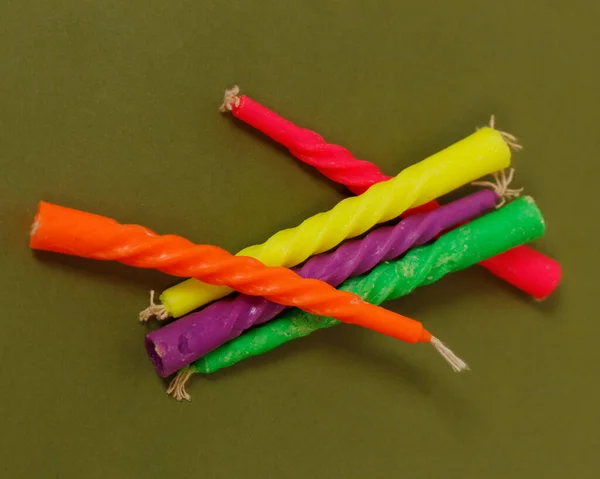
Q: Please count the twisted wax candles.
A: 5